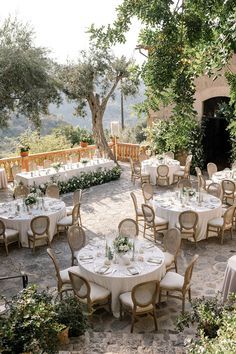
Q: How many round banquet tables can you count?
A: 5